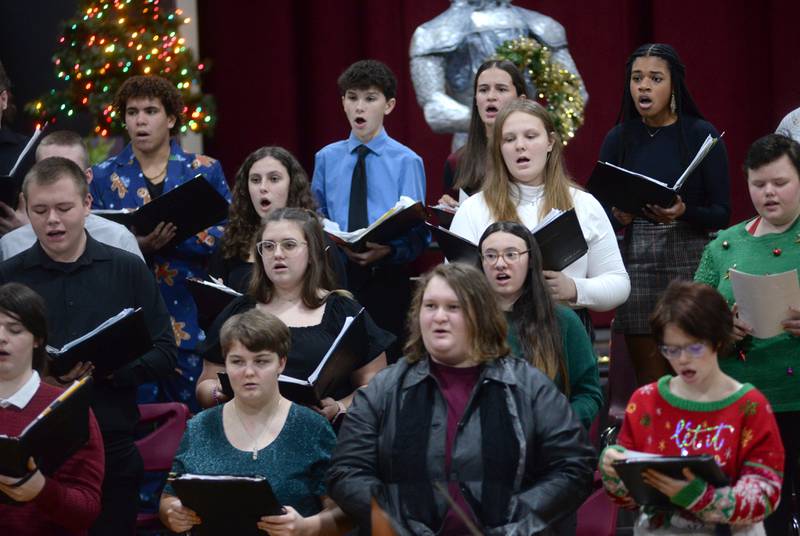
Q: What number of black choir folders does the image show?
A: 12